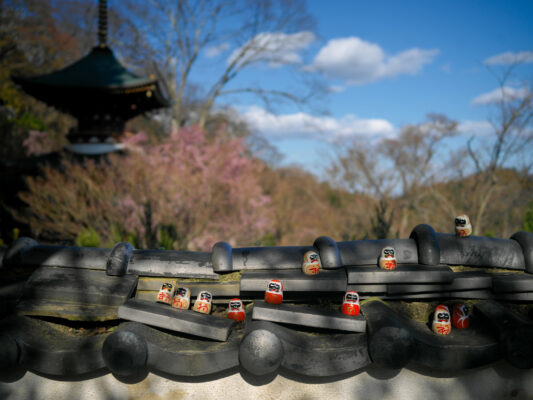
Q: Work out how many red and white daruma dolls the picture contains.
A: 11